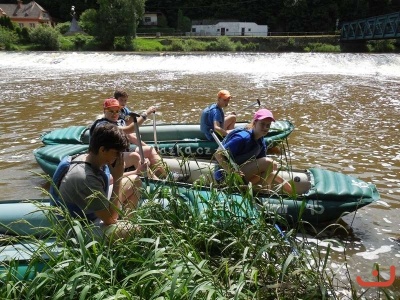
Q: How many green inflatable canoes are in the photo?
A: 3